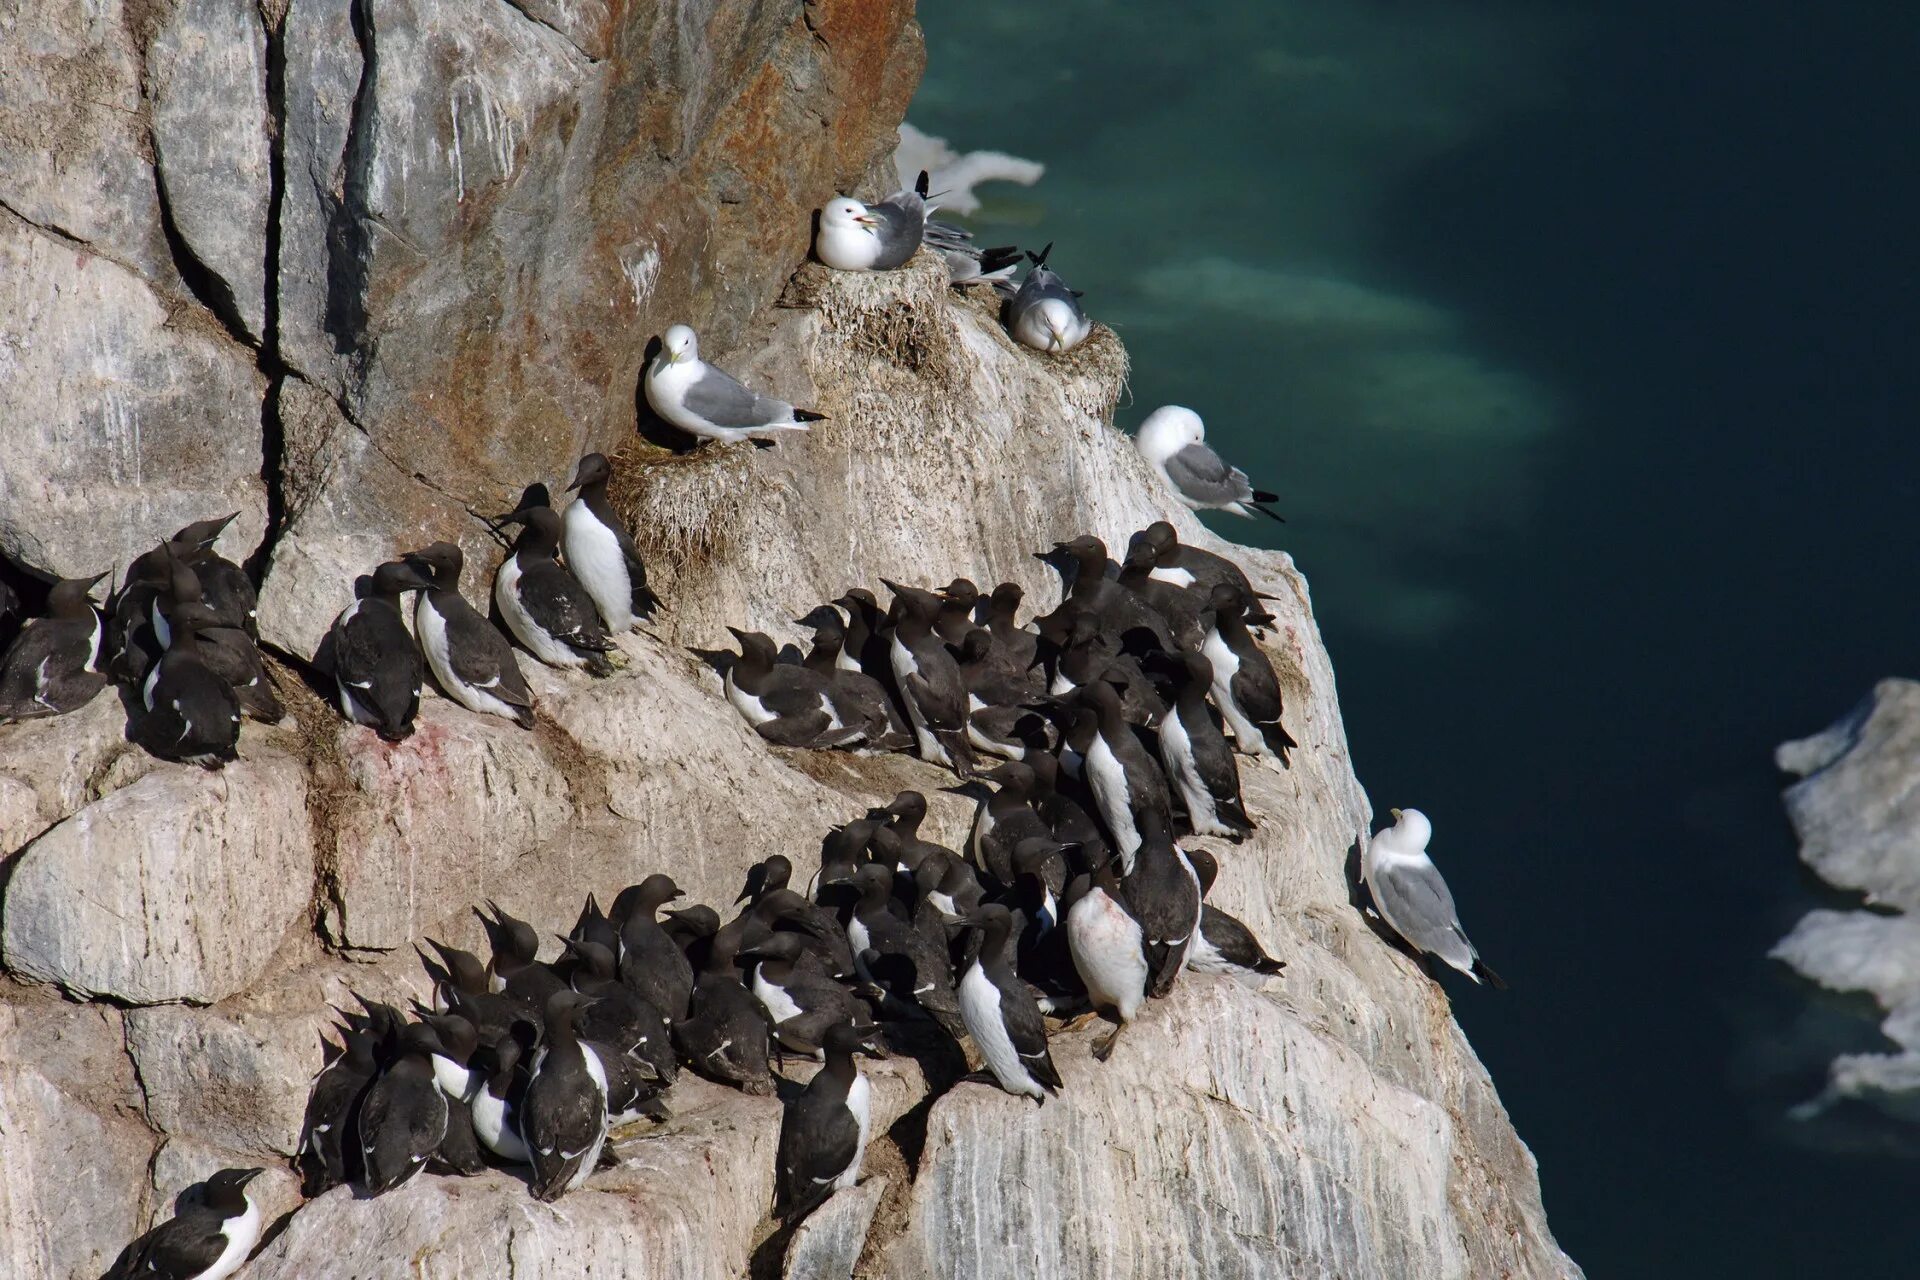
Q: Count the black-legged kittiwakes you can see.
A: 6